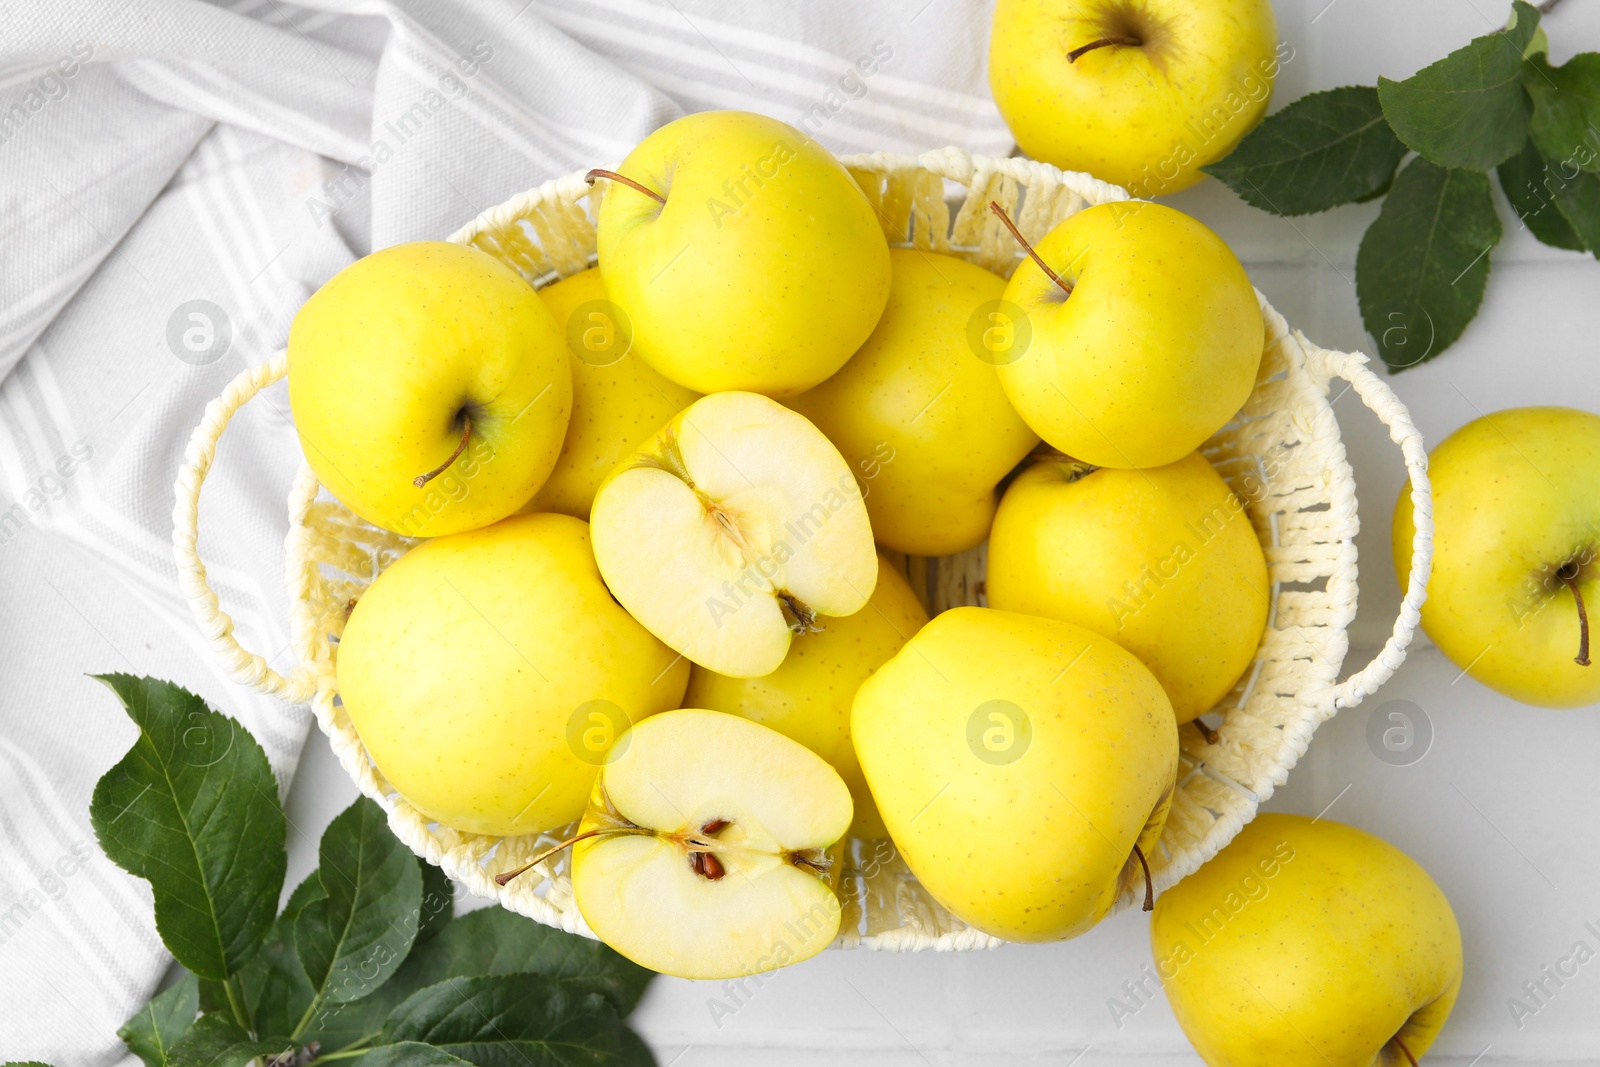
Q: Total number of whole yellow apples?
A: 12